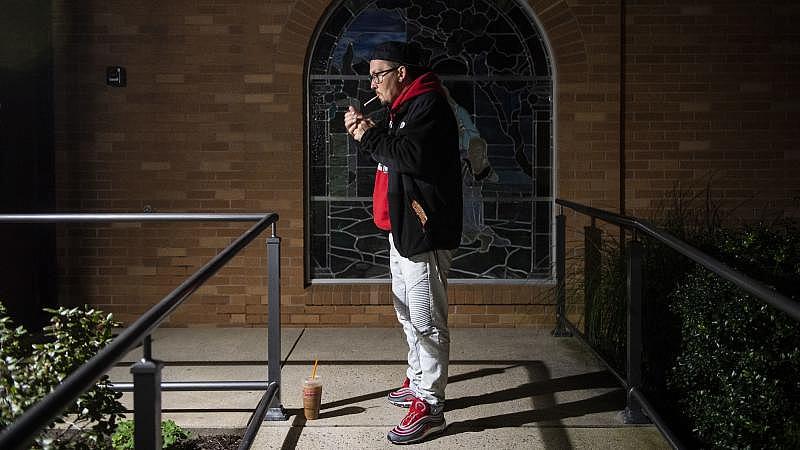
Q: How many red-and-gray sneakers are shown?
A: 2